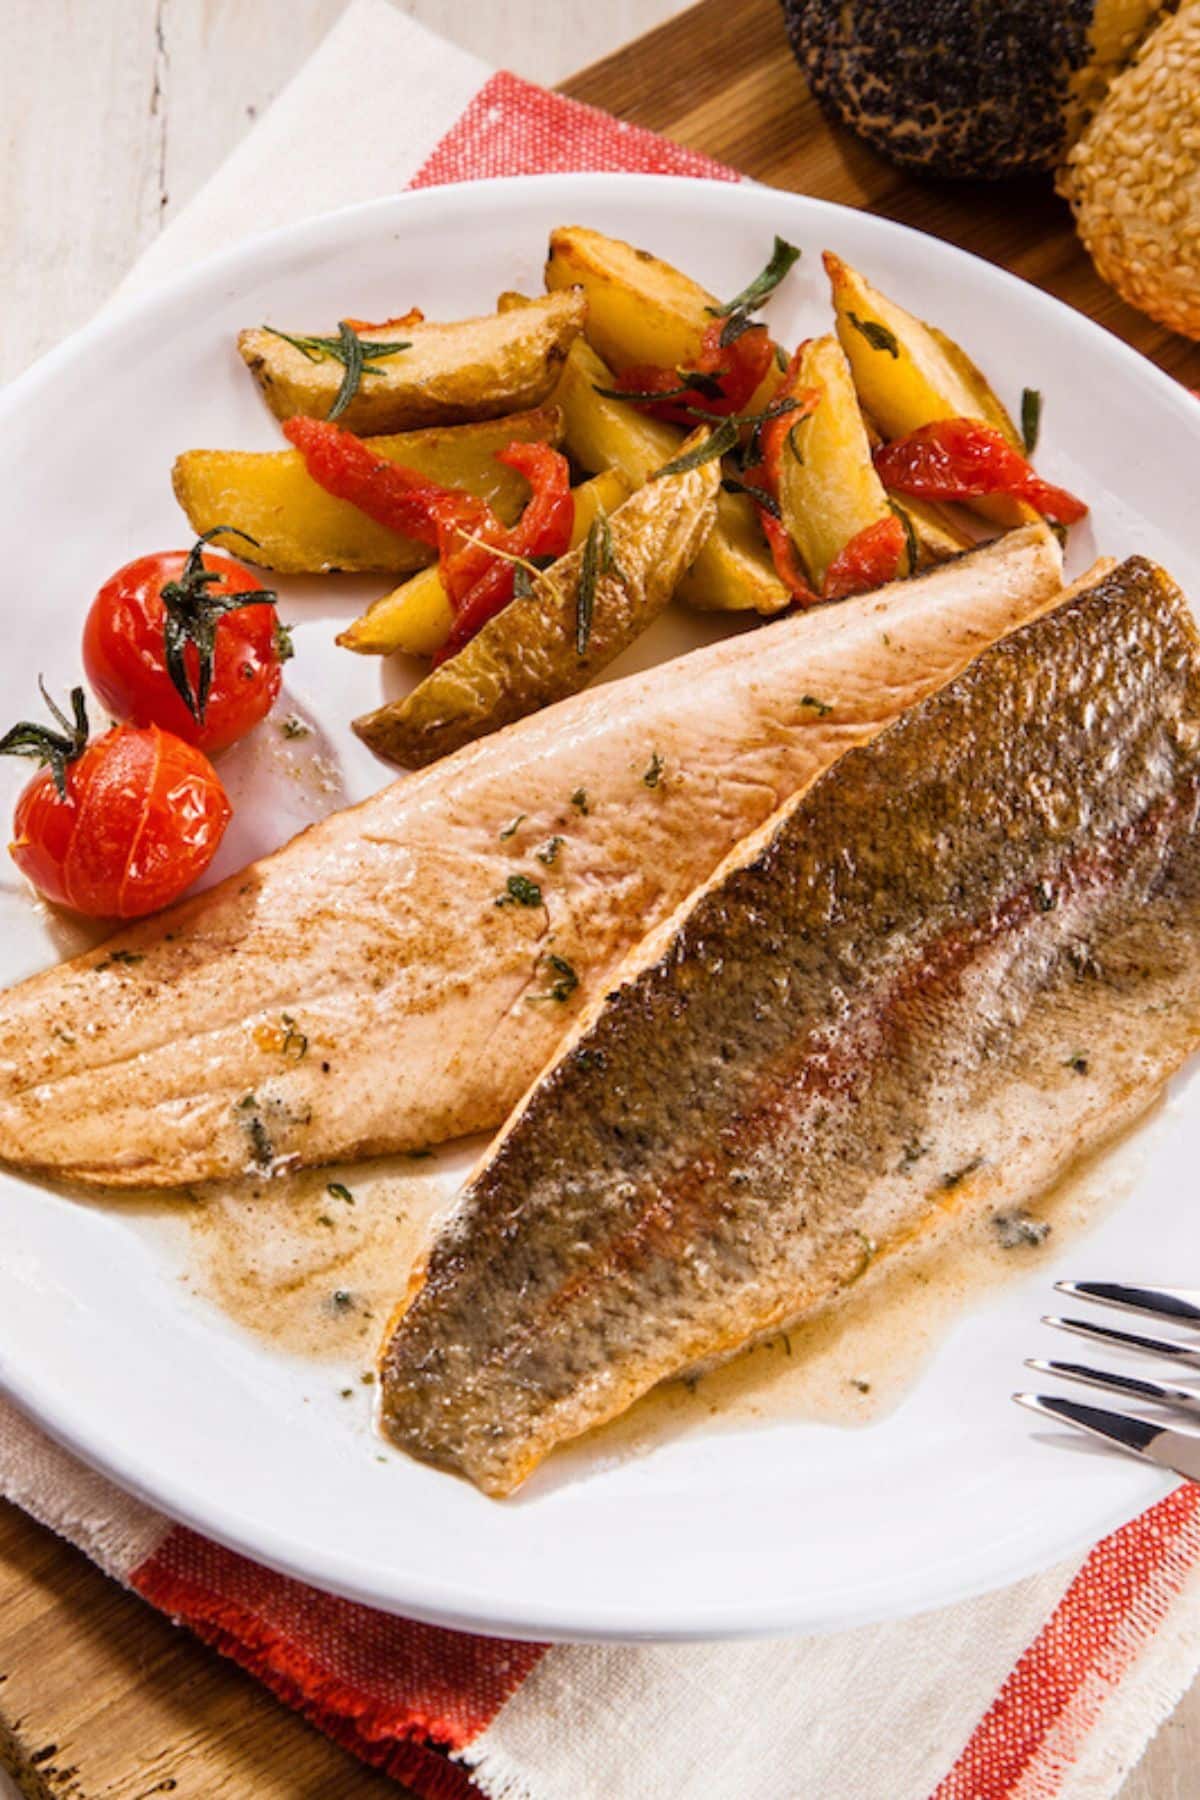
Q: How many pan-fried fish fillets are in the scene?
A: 2